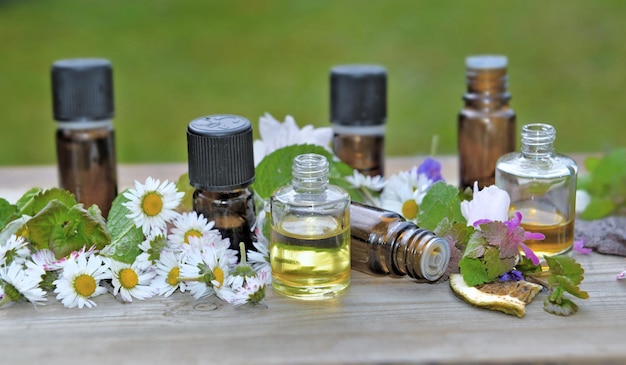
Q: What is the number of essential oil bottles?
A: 7